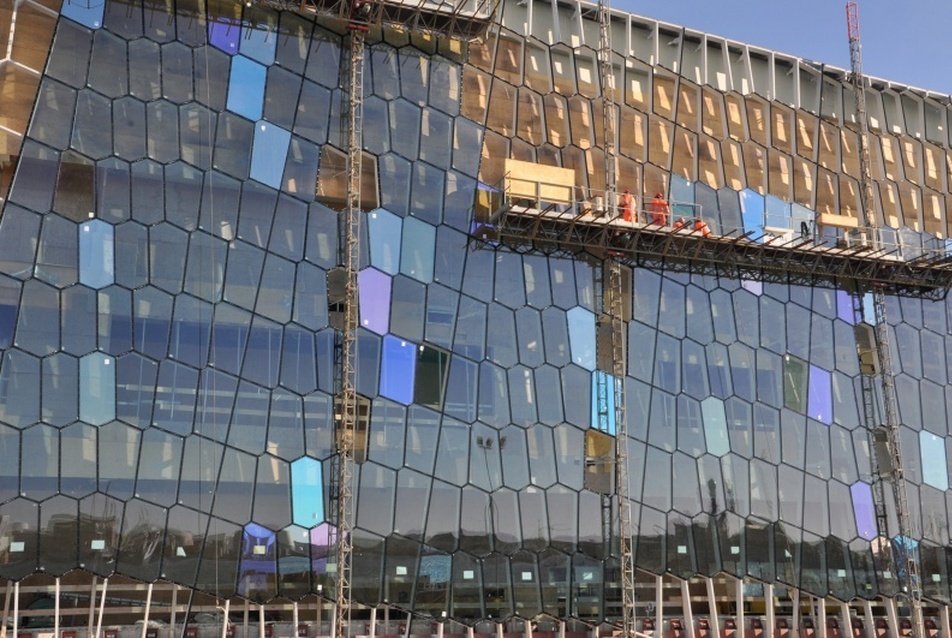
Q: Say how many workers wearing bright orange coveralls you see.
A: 4